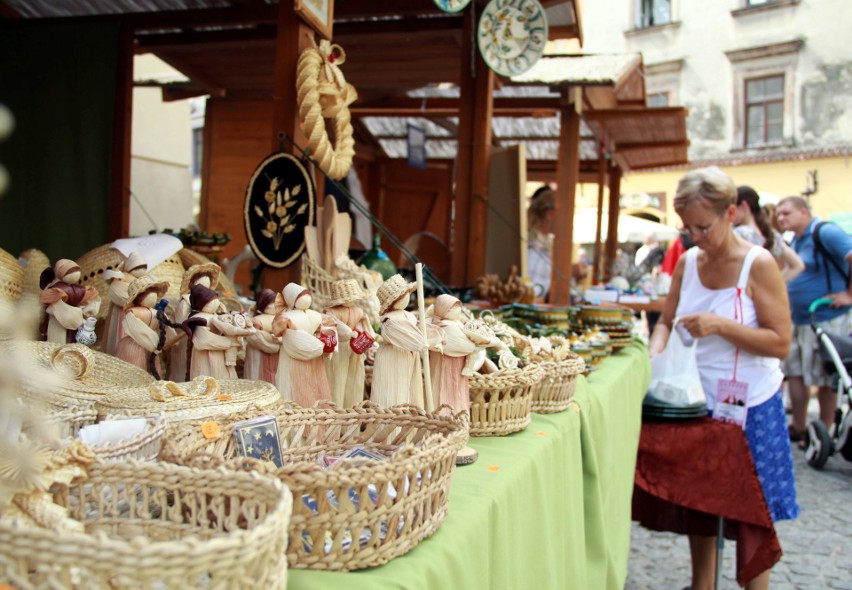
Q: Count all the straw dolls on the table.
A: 10